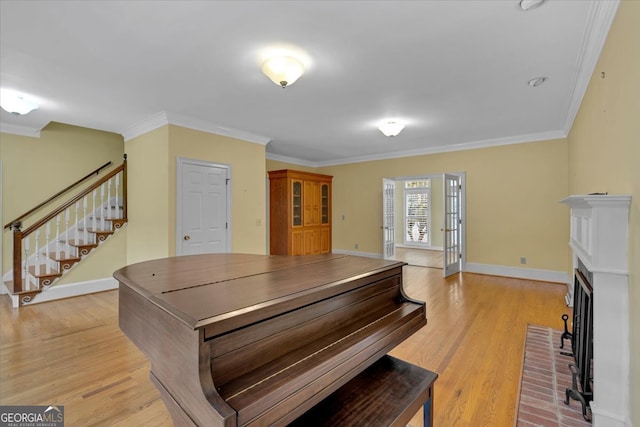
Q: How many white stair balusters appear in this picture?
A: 11